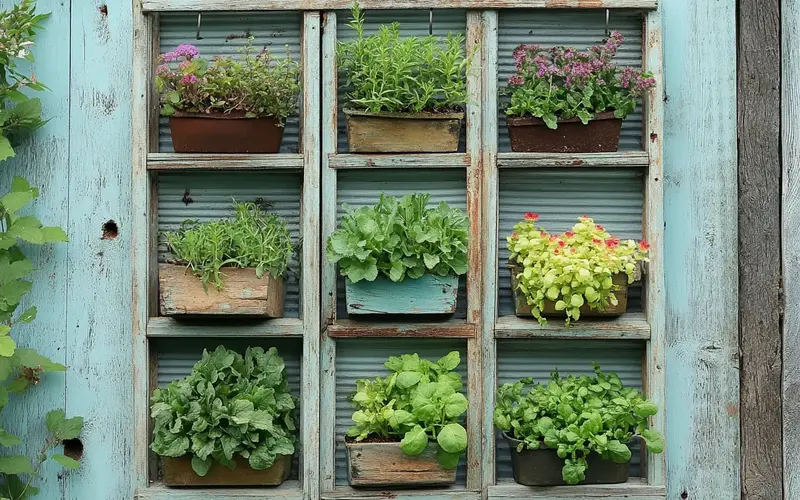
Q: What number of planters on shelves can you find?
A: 9